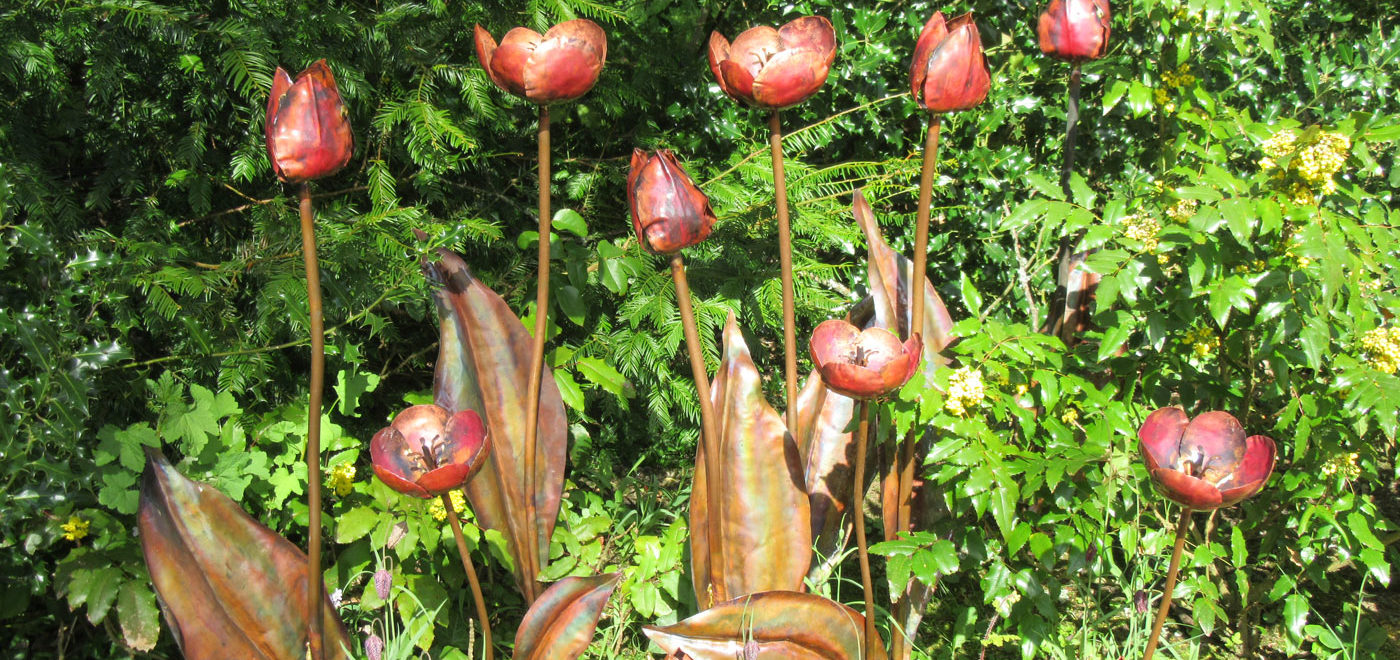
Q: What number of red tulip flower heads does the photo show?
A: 9